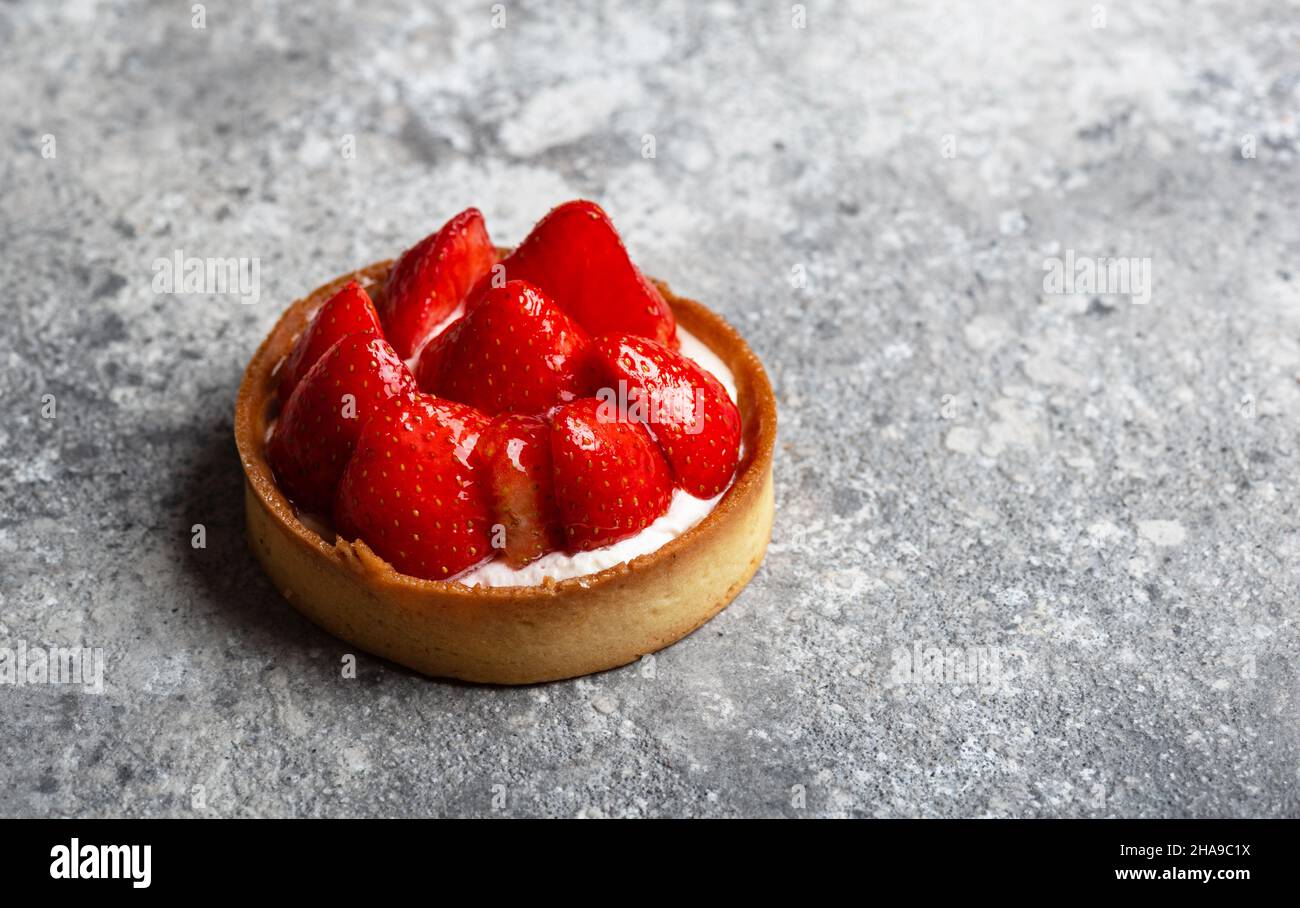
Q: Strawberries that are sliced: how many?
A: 9